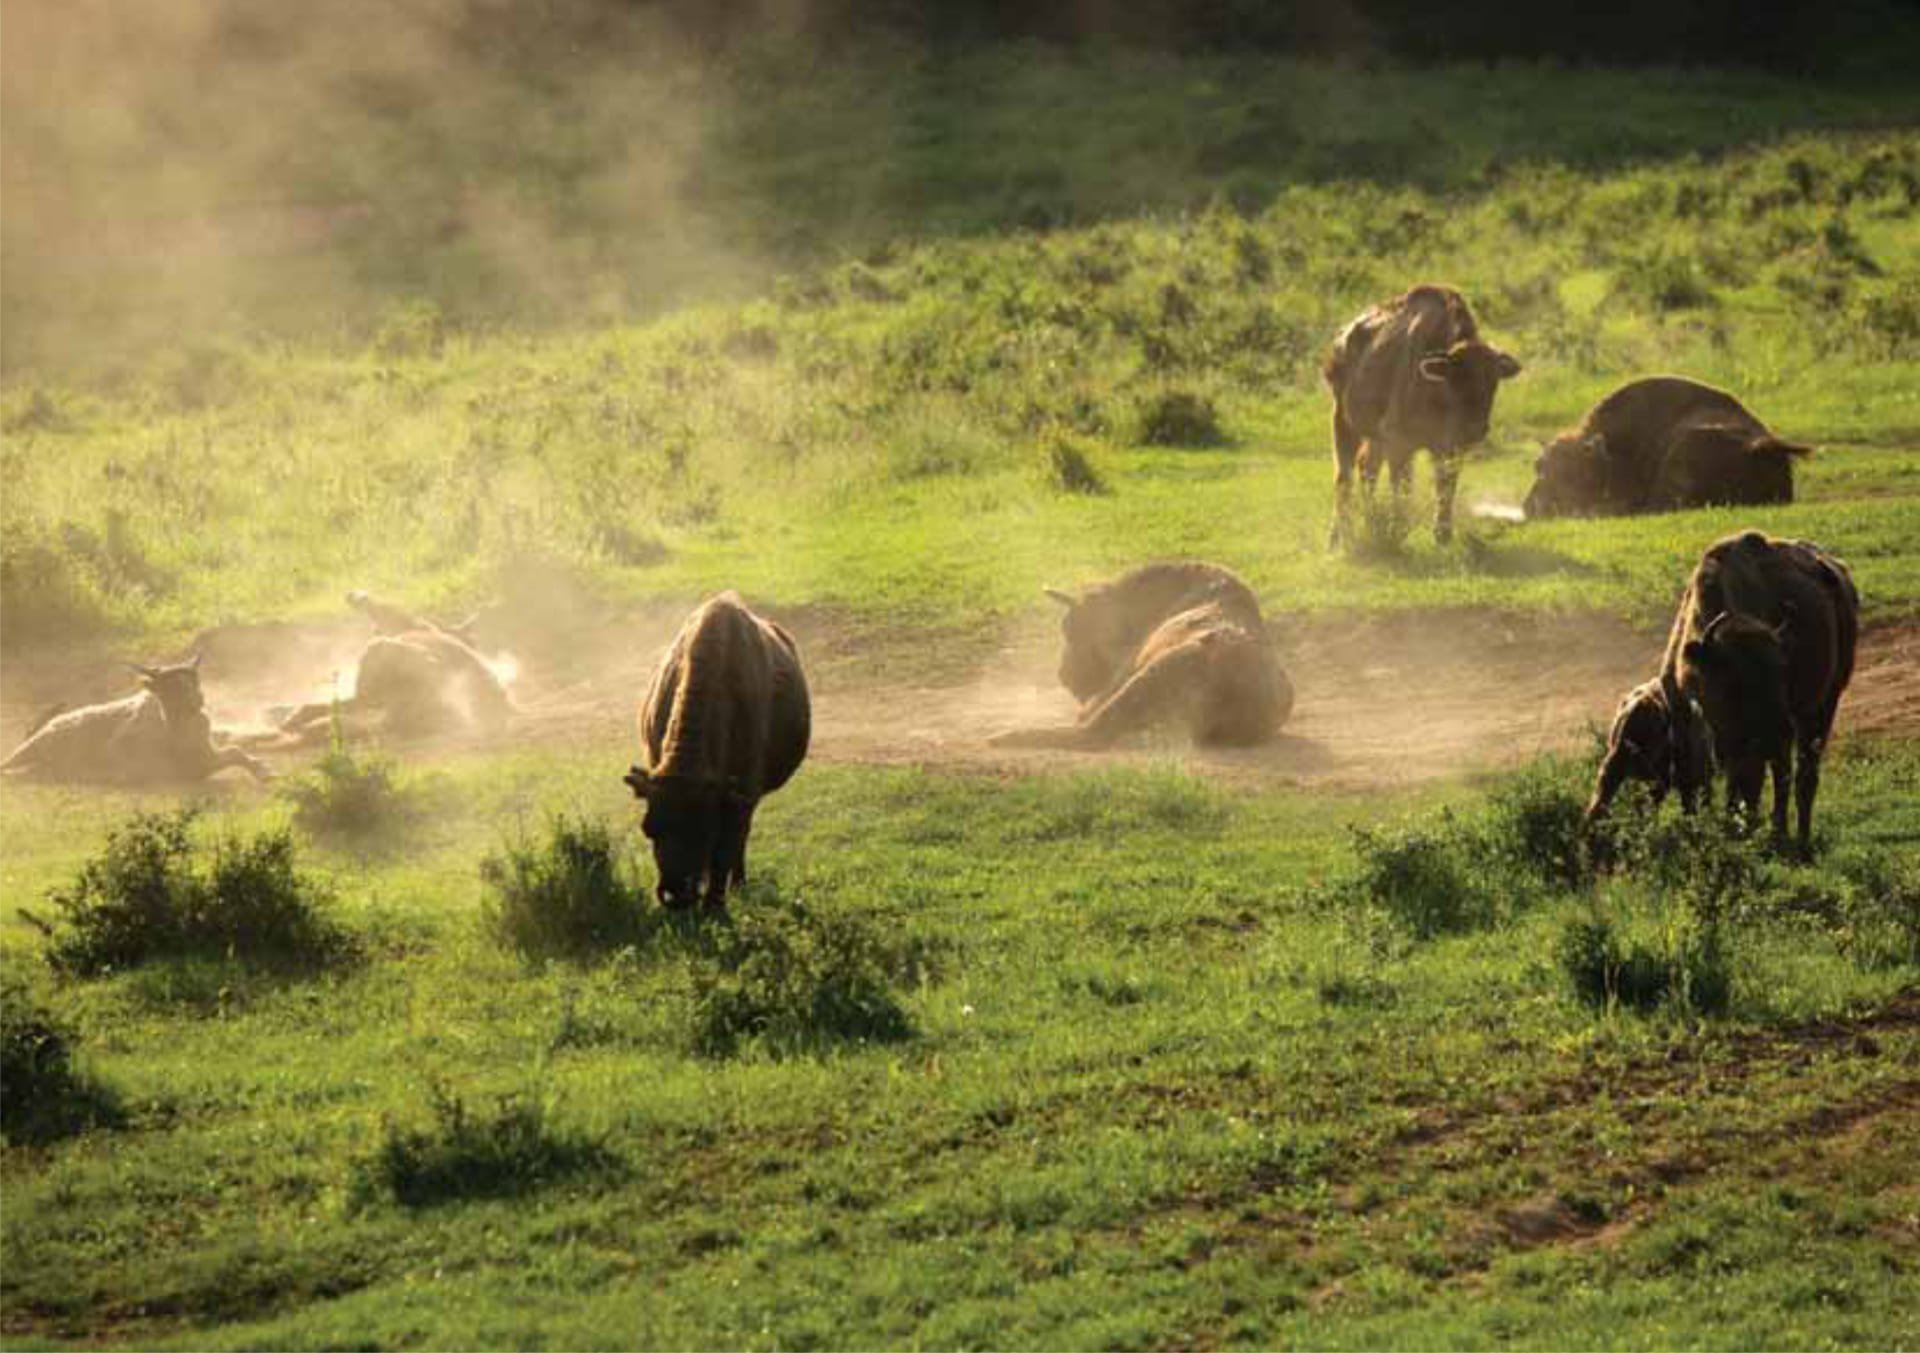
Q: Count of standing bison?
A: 4